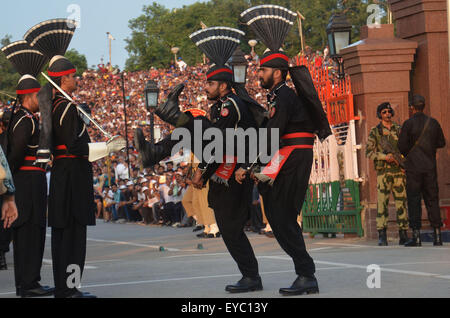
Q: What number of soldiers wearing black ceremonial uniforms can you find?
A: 4